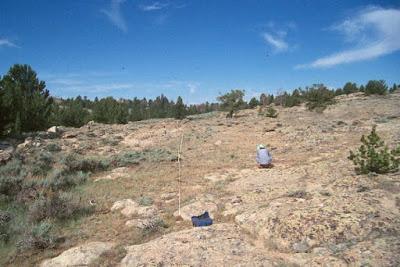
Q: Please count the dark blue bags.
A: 1